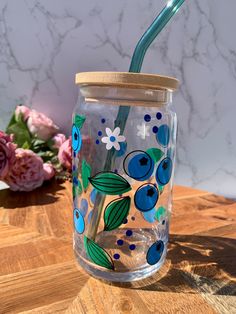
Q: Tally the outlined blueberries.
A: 6